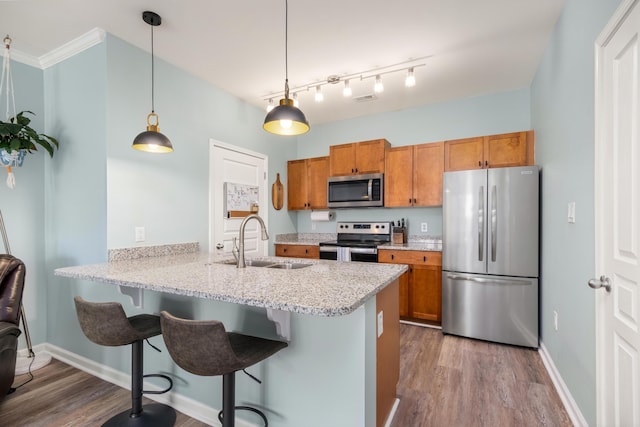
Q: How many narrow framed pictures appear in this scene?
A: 0